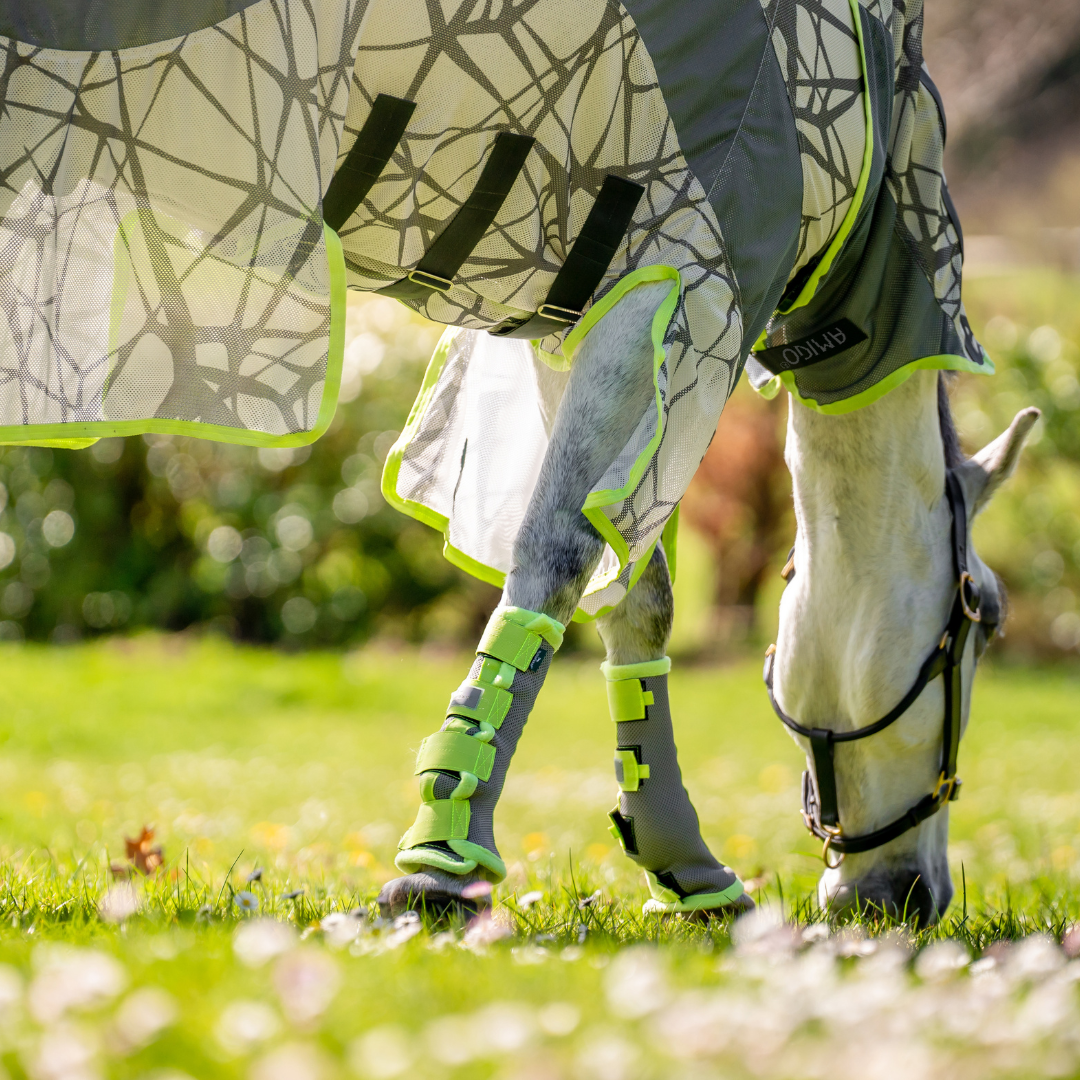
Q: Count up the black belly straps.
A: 3